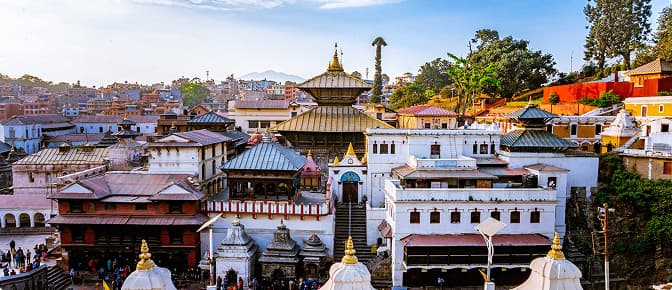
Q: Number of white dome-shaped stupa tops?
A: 3